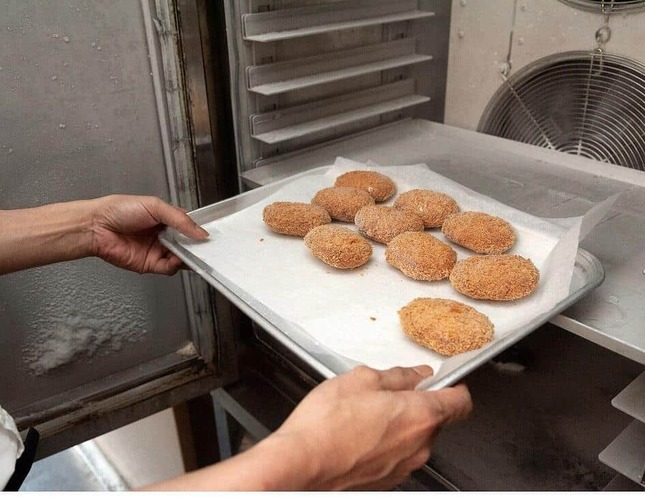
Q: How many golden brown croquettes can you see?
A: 10